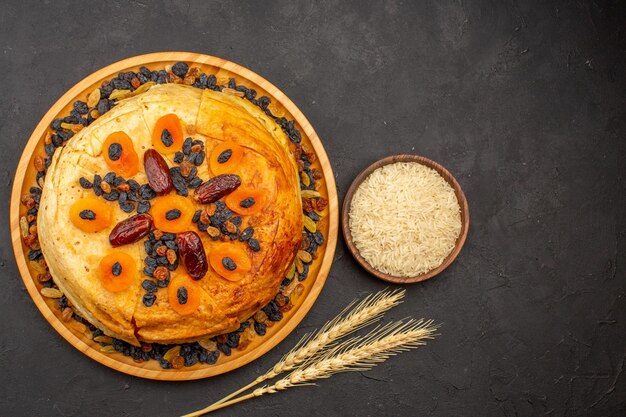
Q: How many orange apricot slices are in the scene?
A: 9